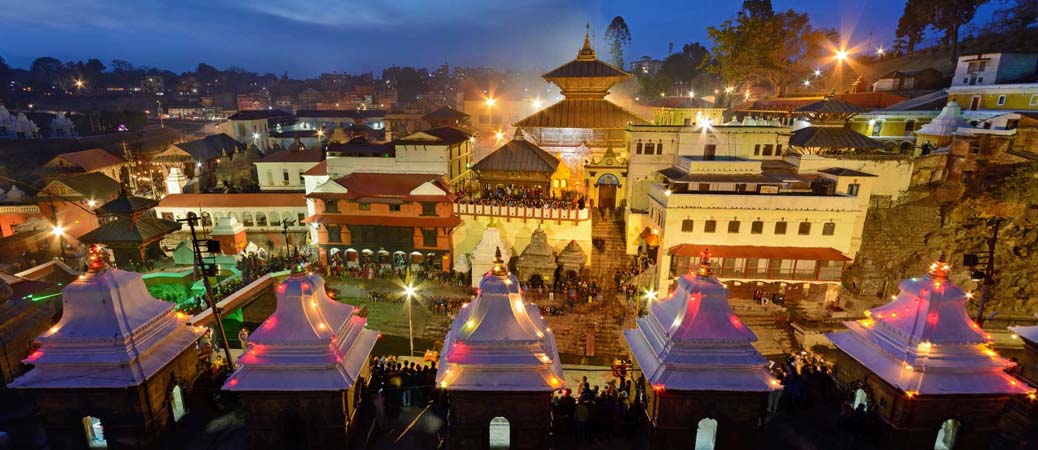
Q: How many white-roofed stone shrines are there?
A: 5